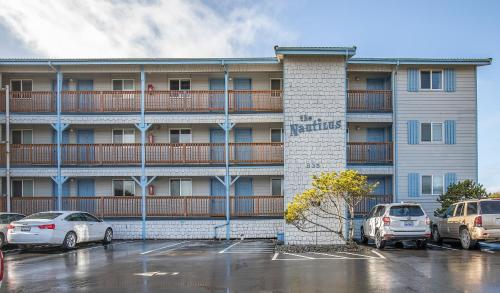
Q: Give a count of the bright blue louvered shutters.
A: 6